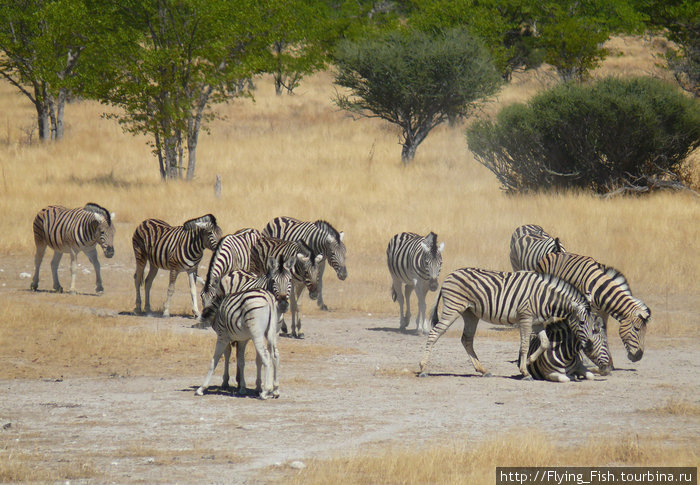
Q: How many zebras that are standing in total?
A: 11